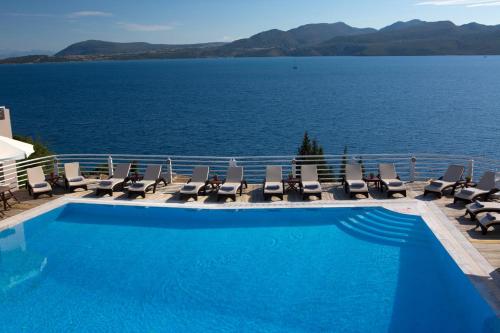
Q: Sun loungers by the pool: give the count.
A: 14